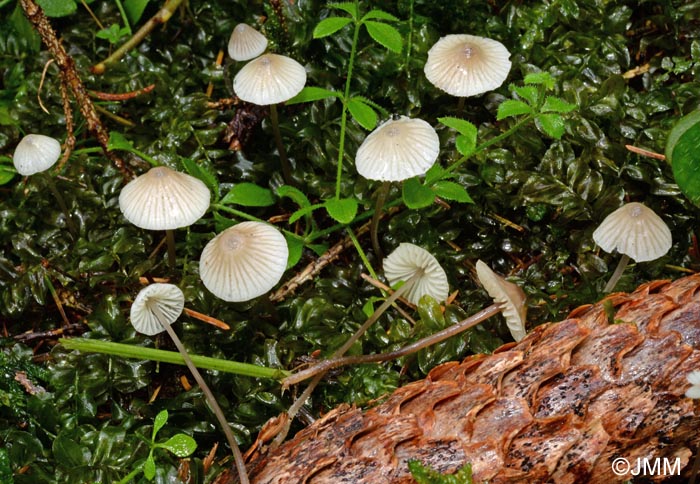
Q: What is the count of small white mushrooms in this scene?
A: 11